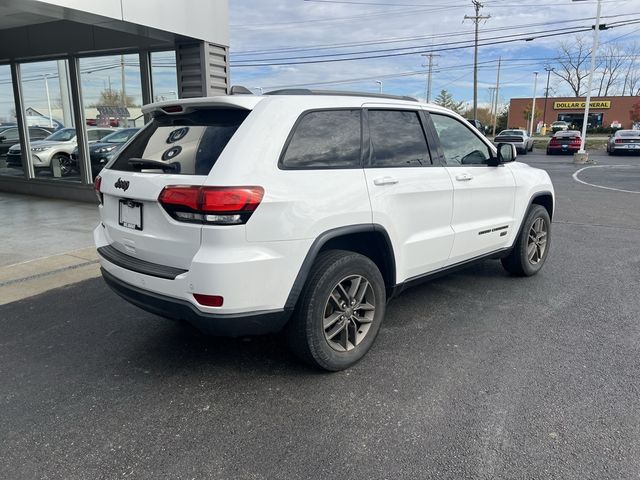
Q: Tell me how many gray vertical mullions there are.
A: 3